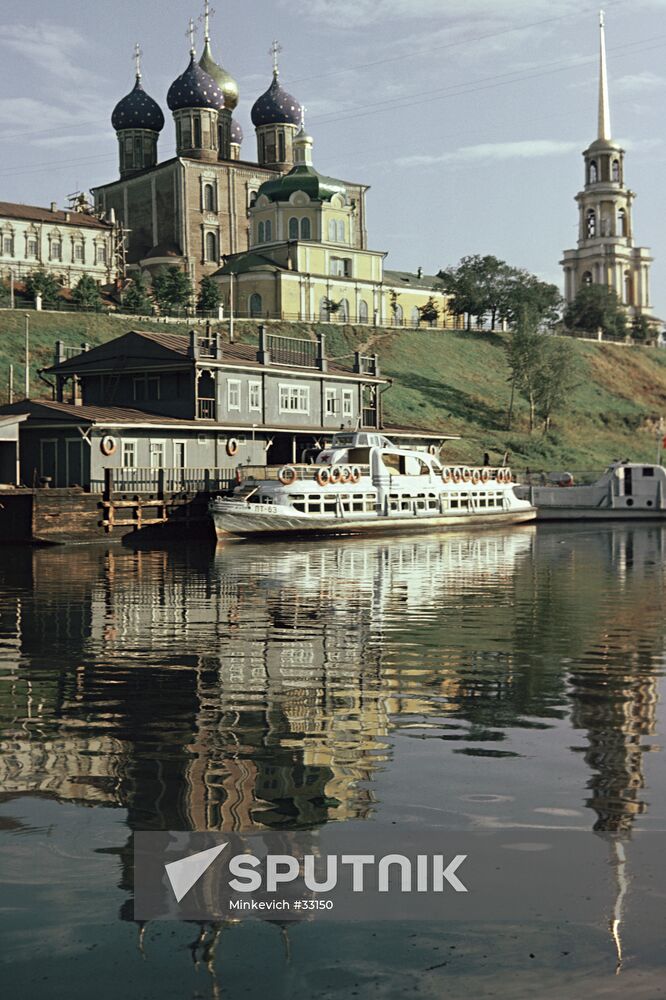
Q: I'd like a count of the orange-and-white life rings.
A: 15